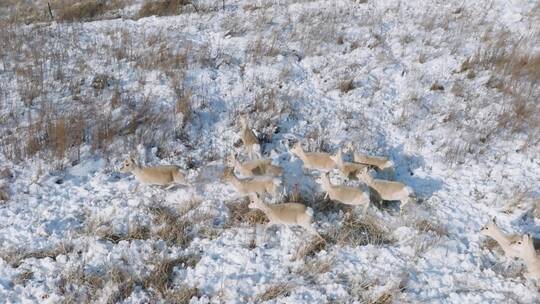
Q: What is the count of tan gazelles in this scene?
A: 12